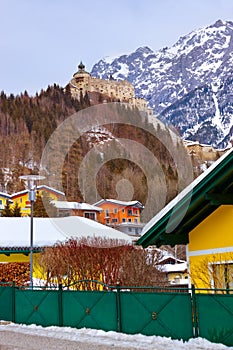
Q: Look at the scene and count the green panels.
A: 5